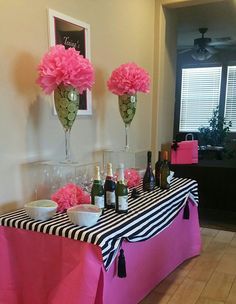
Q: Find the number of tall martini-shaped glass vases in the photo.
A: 2